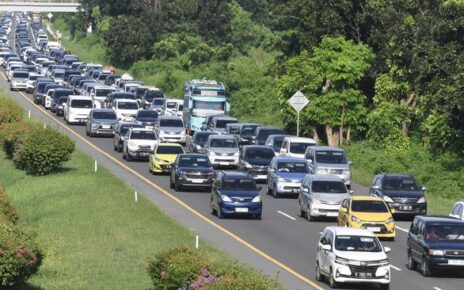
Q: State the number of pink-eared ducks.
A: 0